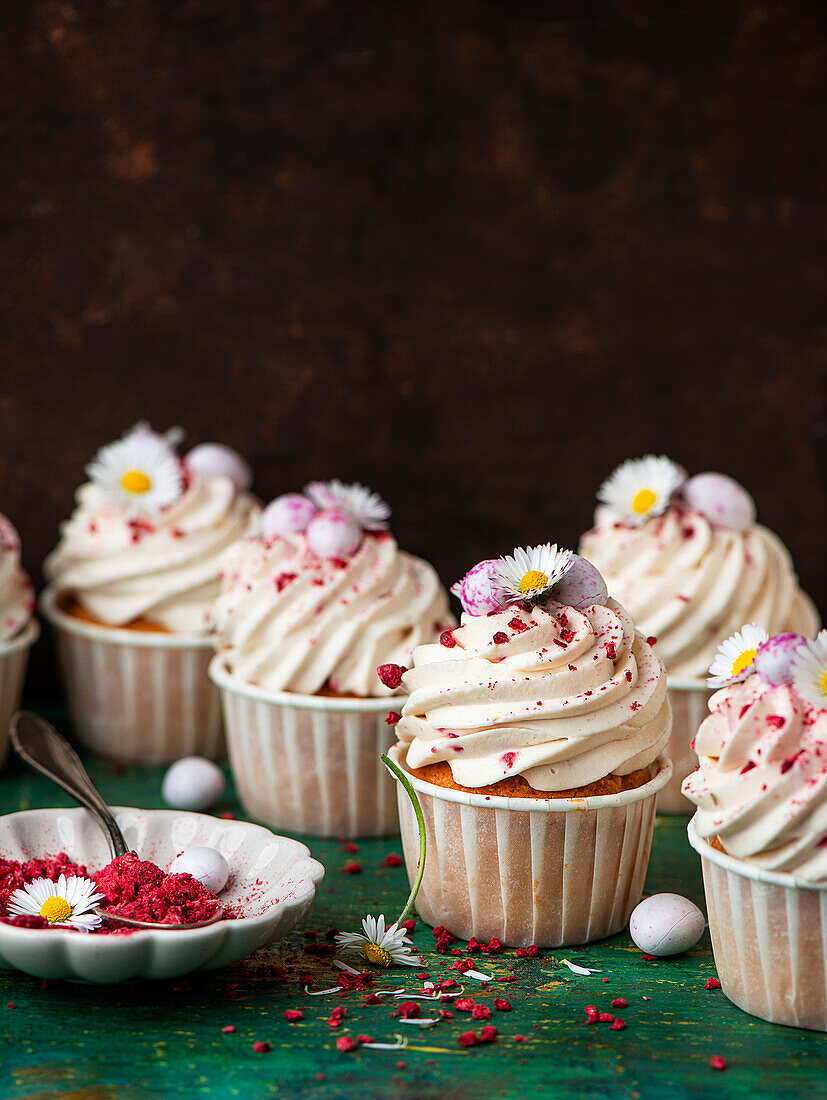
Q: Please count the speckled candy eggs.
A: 10